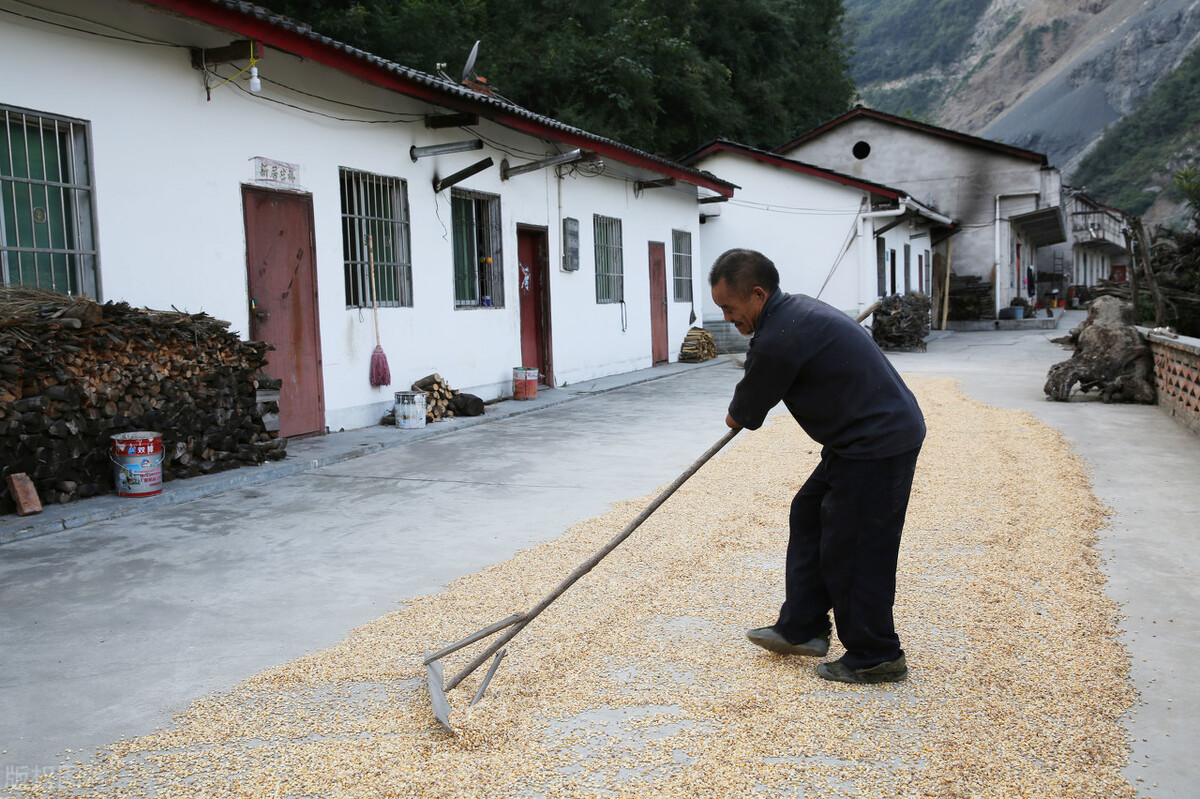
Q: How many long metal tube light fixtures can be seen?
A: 3